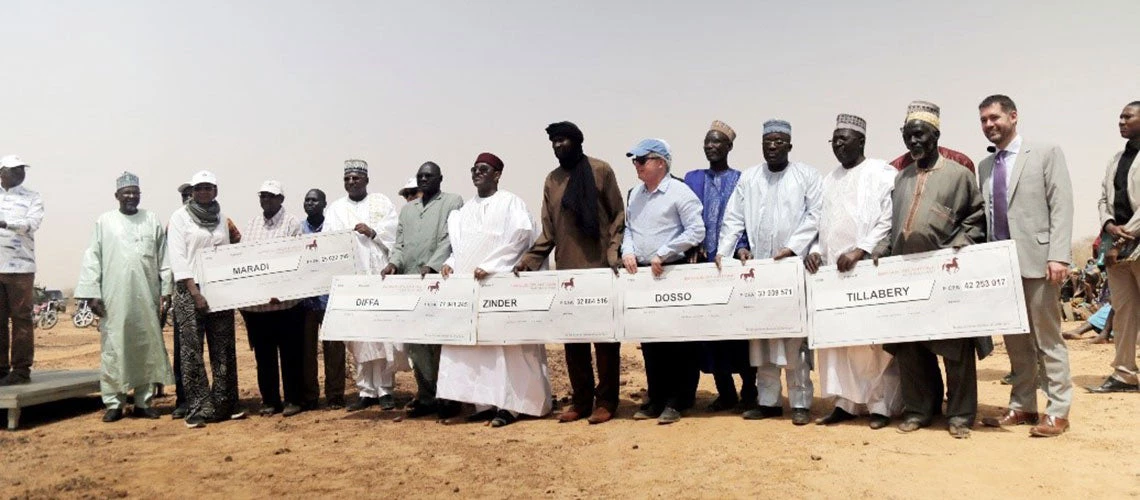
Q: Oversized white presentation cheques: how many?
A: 5